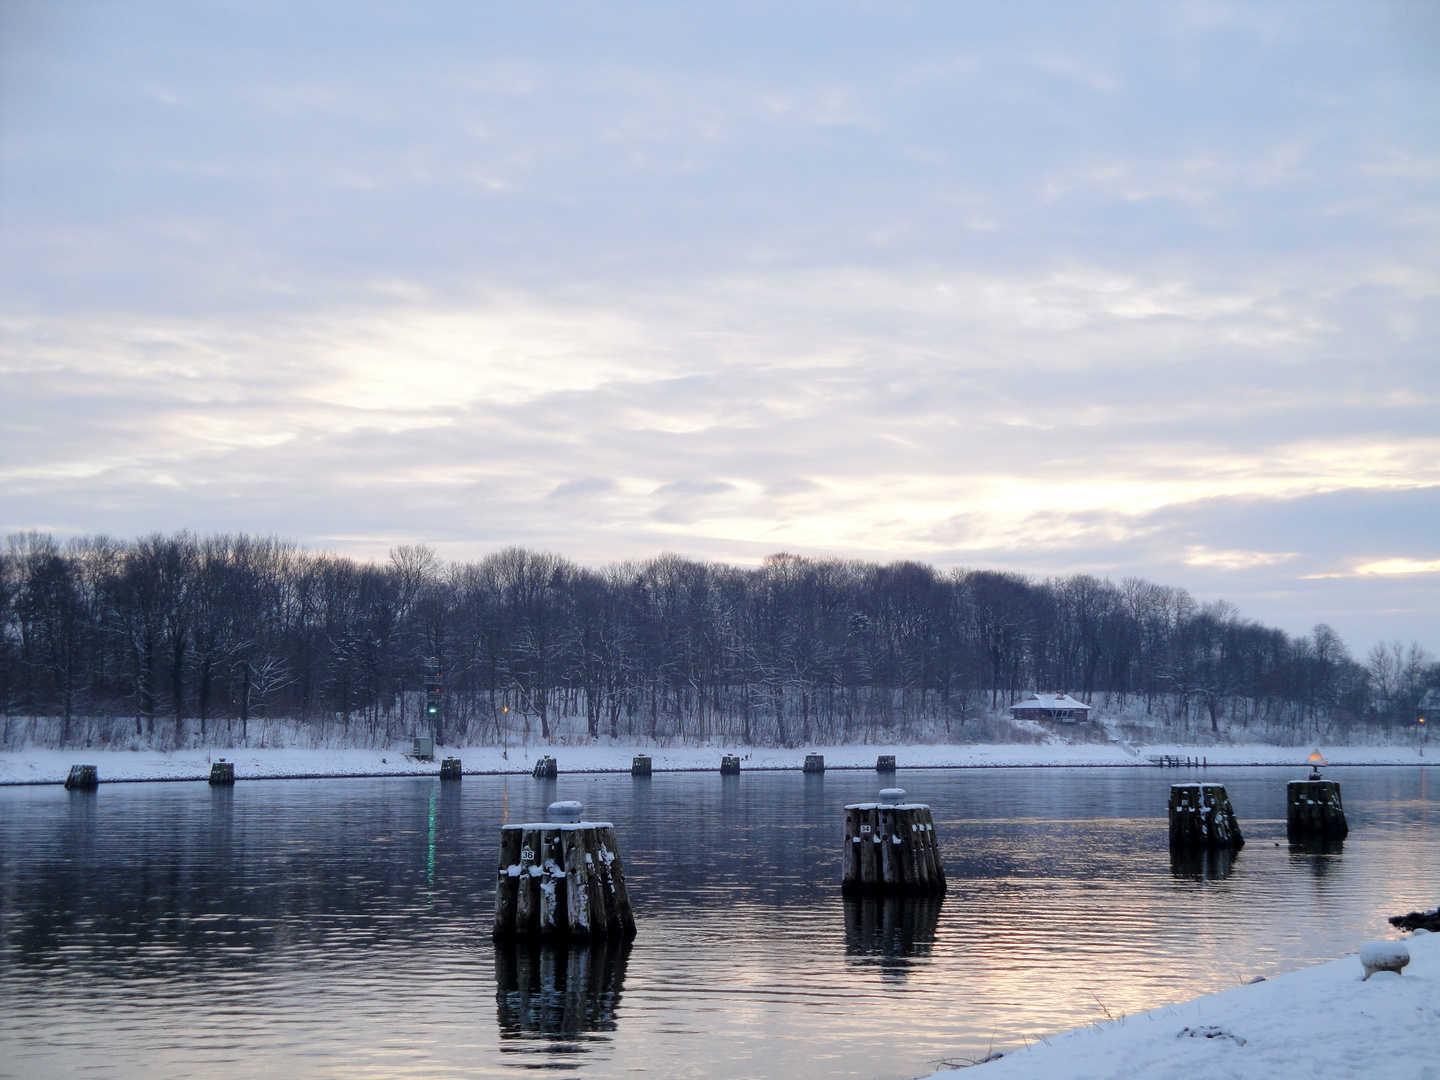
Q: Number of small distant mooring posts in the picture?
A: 8